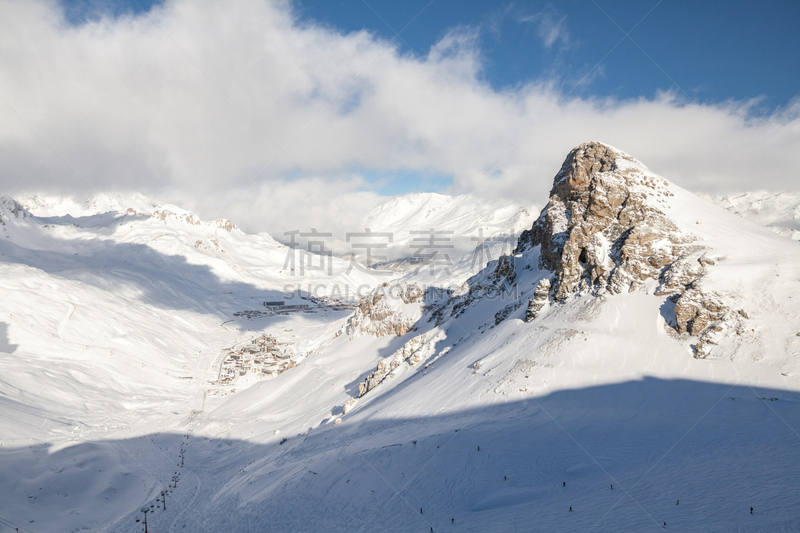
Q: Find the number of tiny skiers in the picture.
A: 11